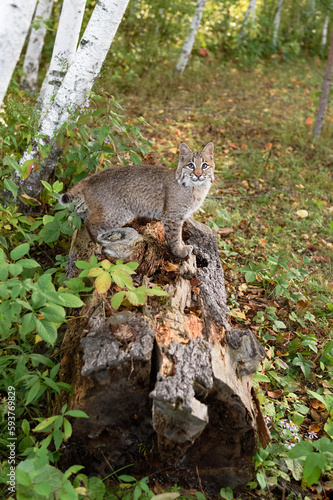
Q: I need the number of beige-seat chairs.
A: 0